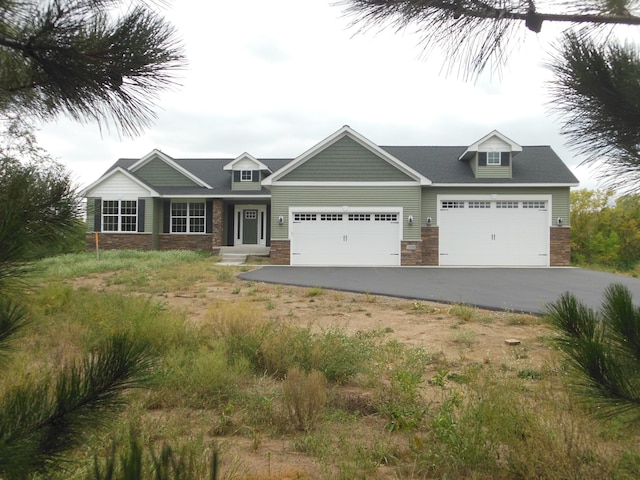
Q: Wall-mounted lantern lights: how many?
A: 4